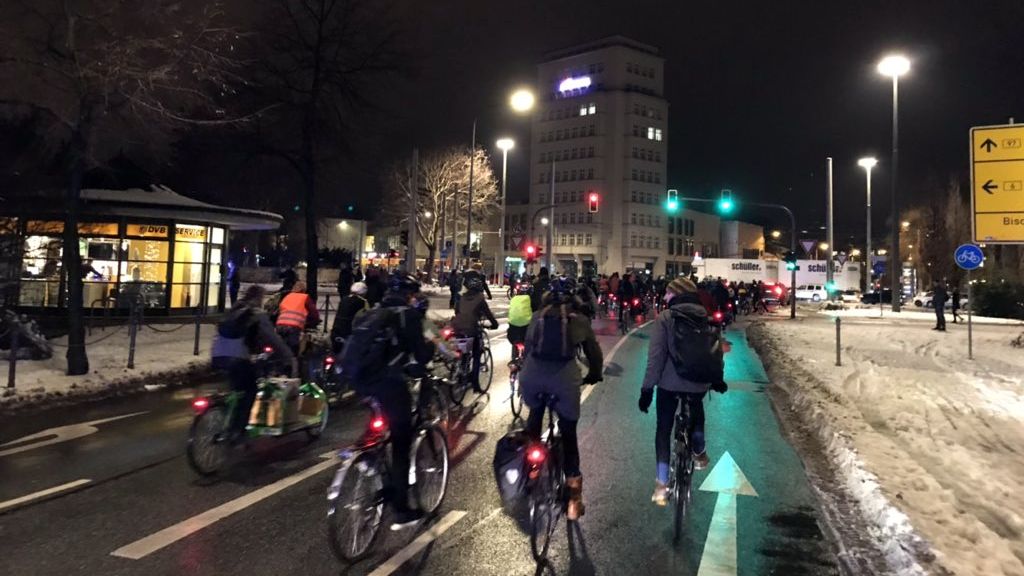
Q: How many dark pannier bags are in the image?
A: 1